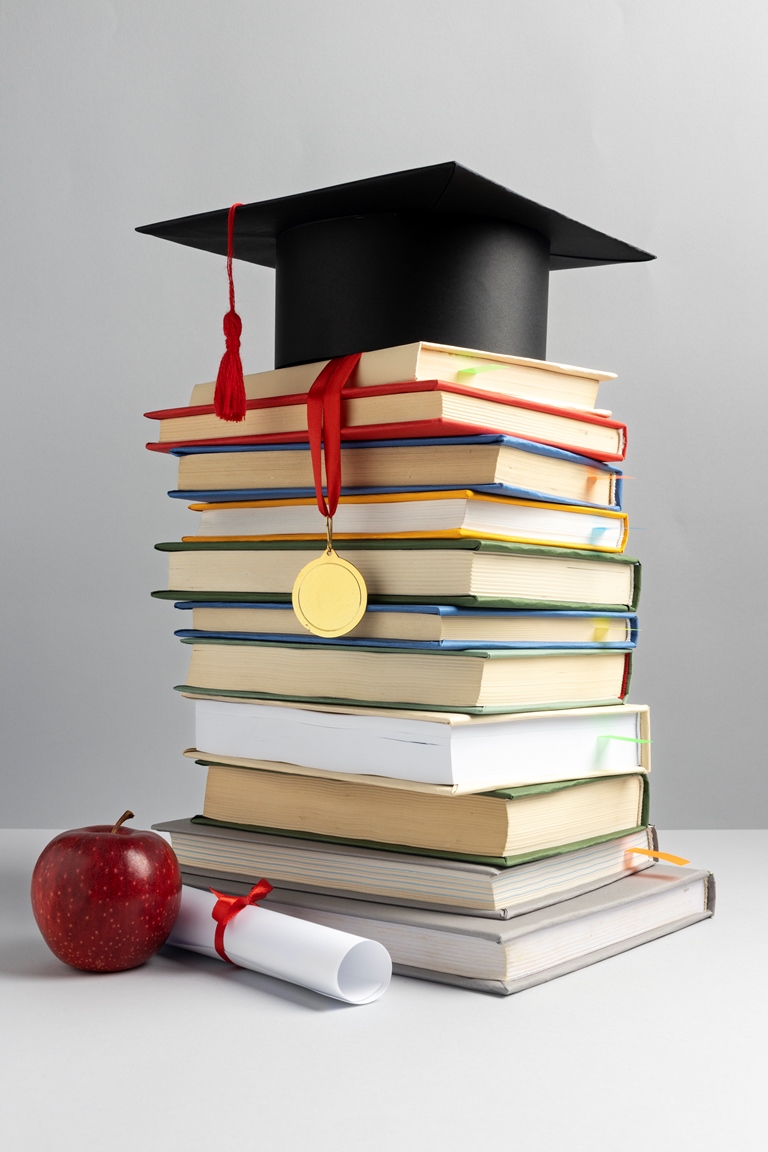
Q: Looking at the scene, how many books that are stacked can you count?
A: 11